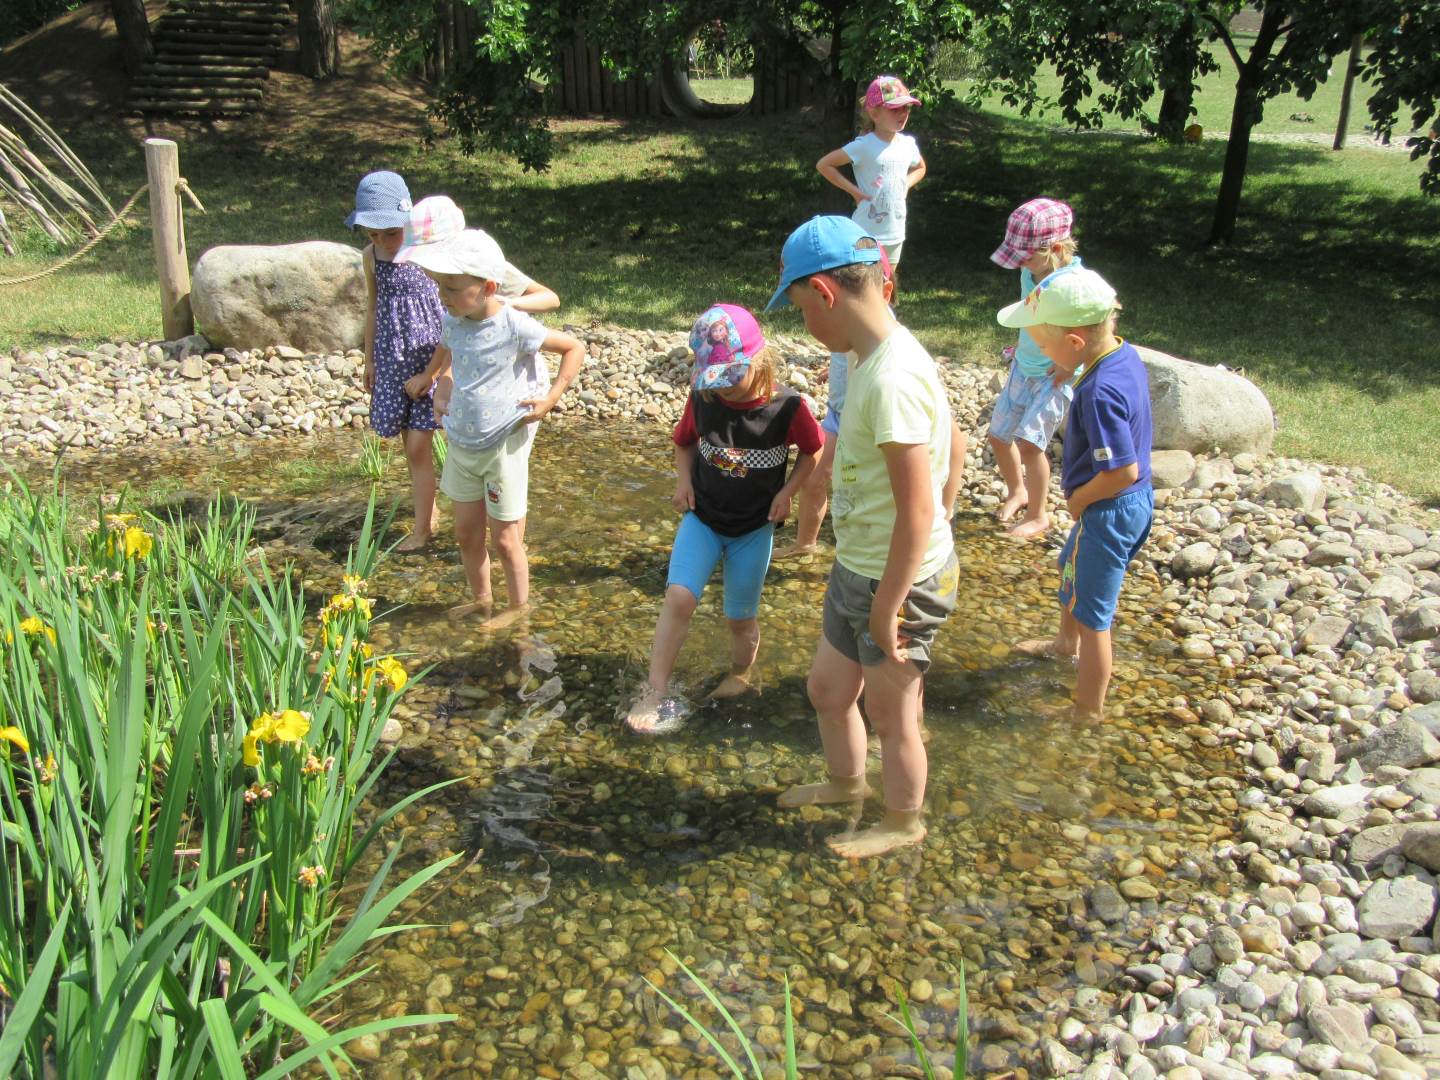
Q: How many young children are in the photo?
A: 9